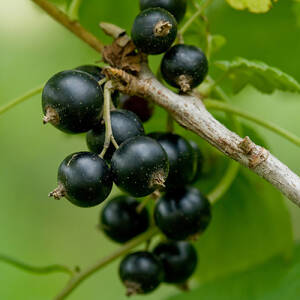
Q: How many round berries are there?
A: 15